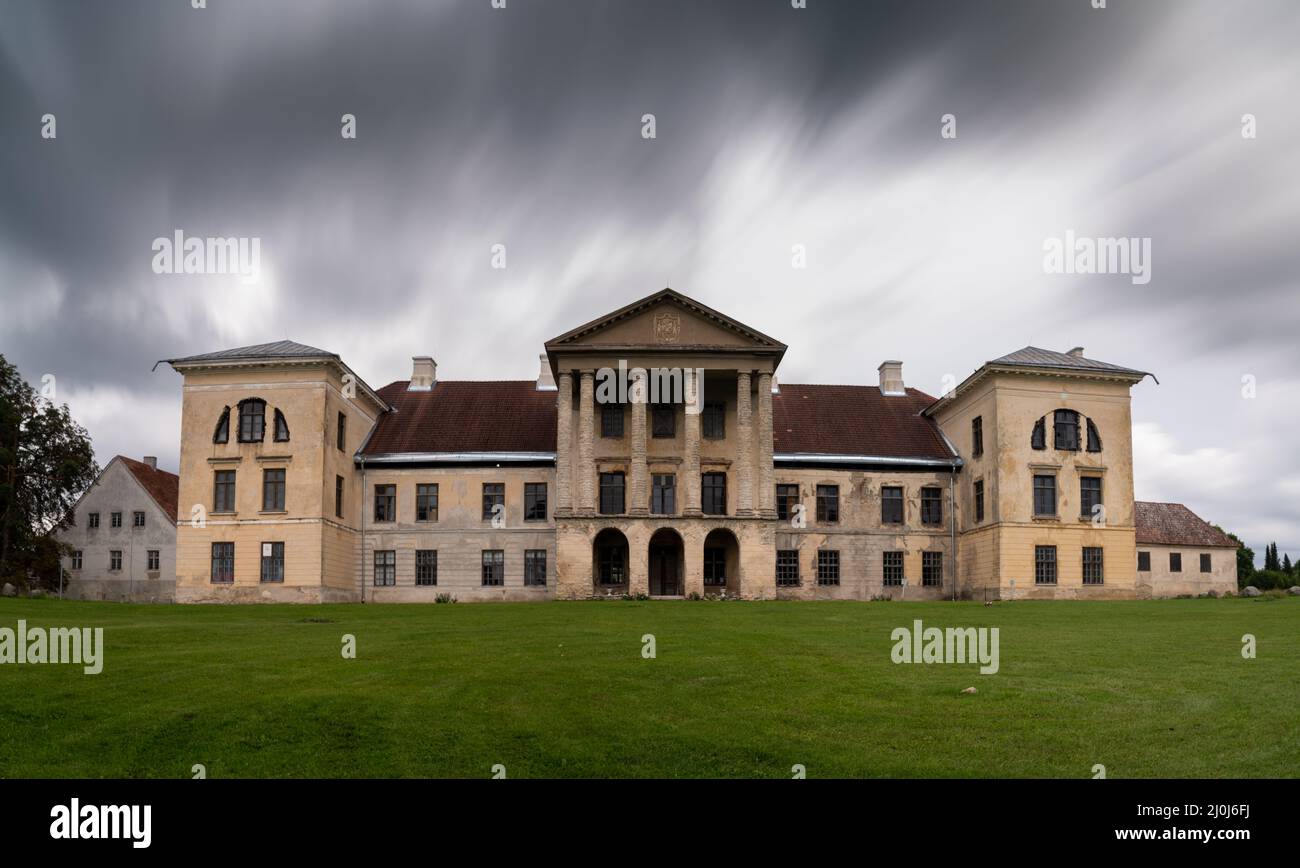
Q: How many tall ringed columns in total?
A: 6